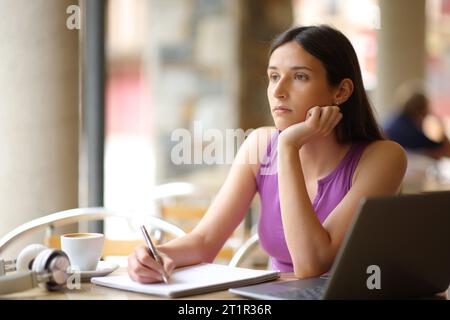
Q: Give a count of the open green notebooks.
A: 0